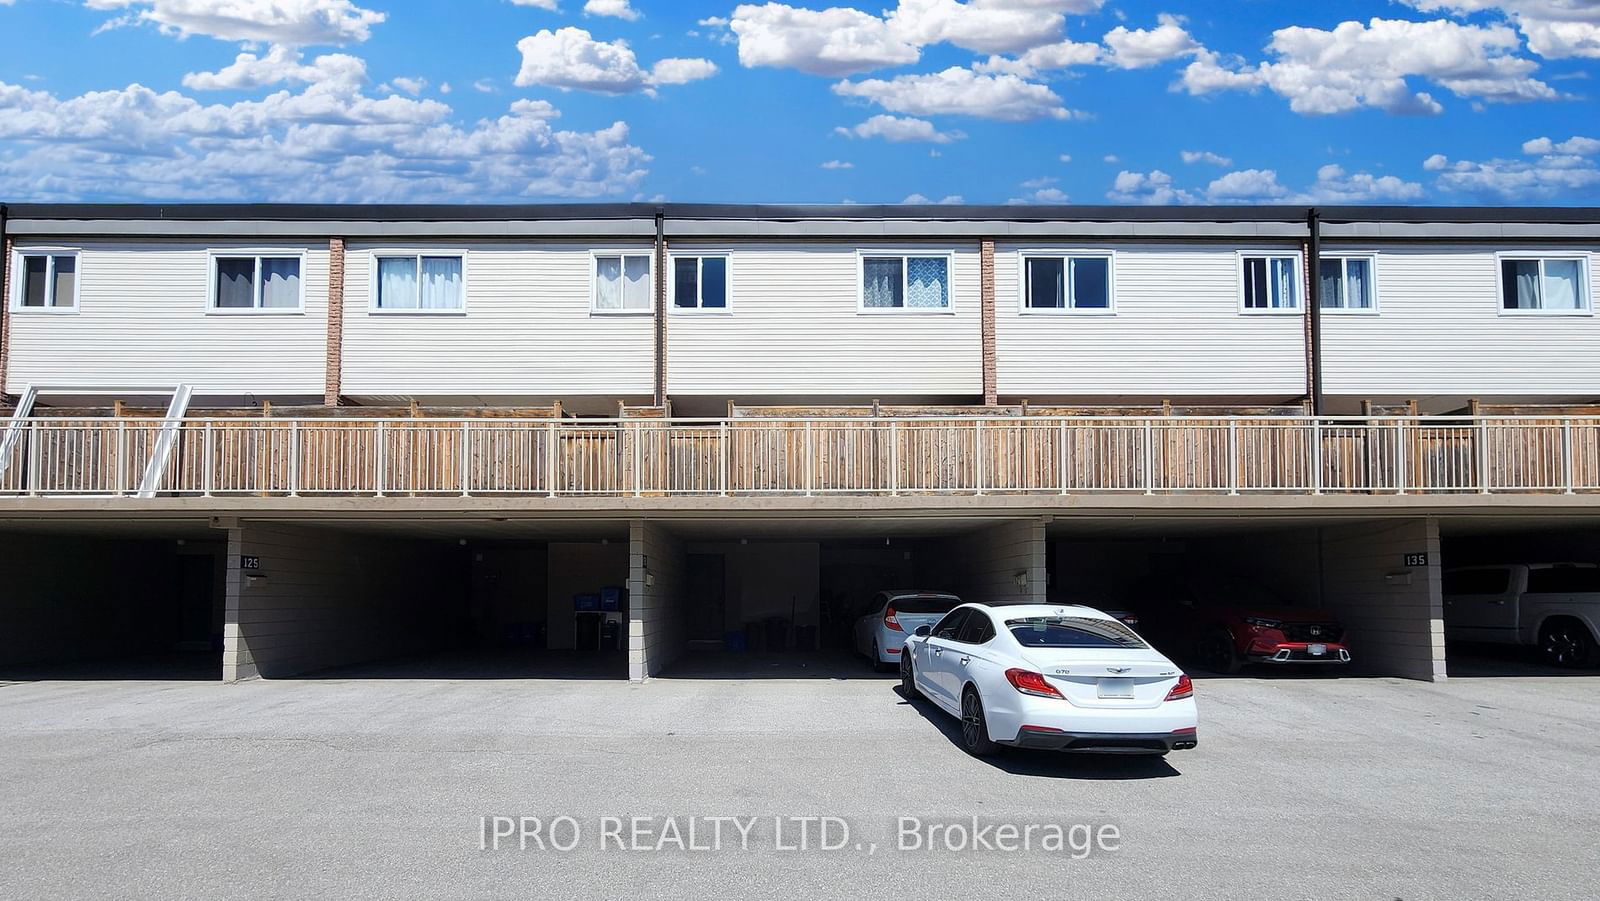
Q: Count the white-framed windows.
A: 10